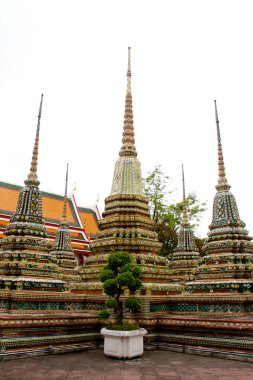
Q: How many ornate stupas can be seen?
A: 5